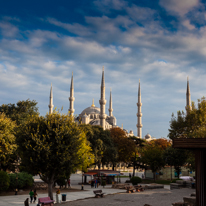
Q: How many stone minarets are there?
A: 6